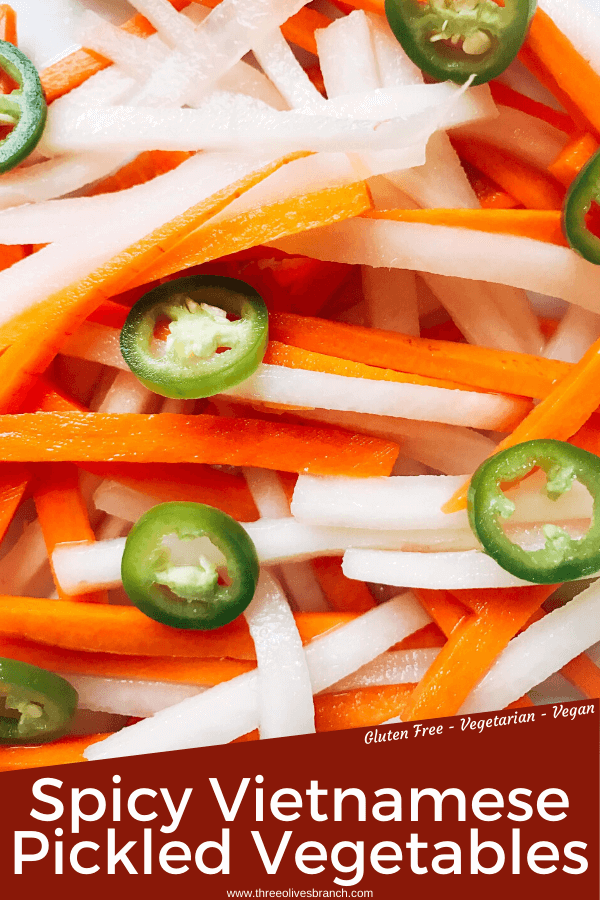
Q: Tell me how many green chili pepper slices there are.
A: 7